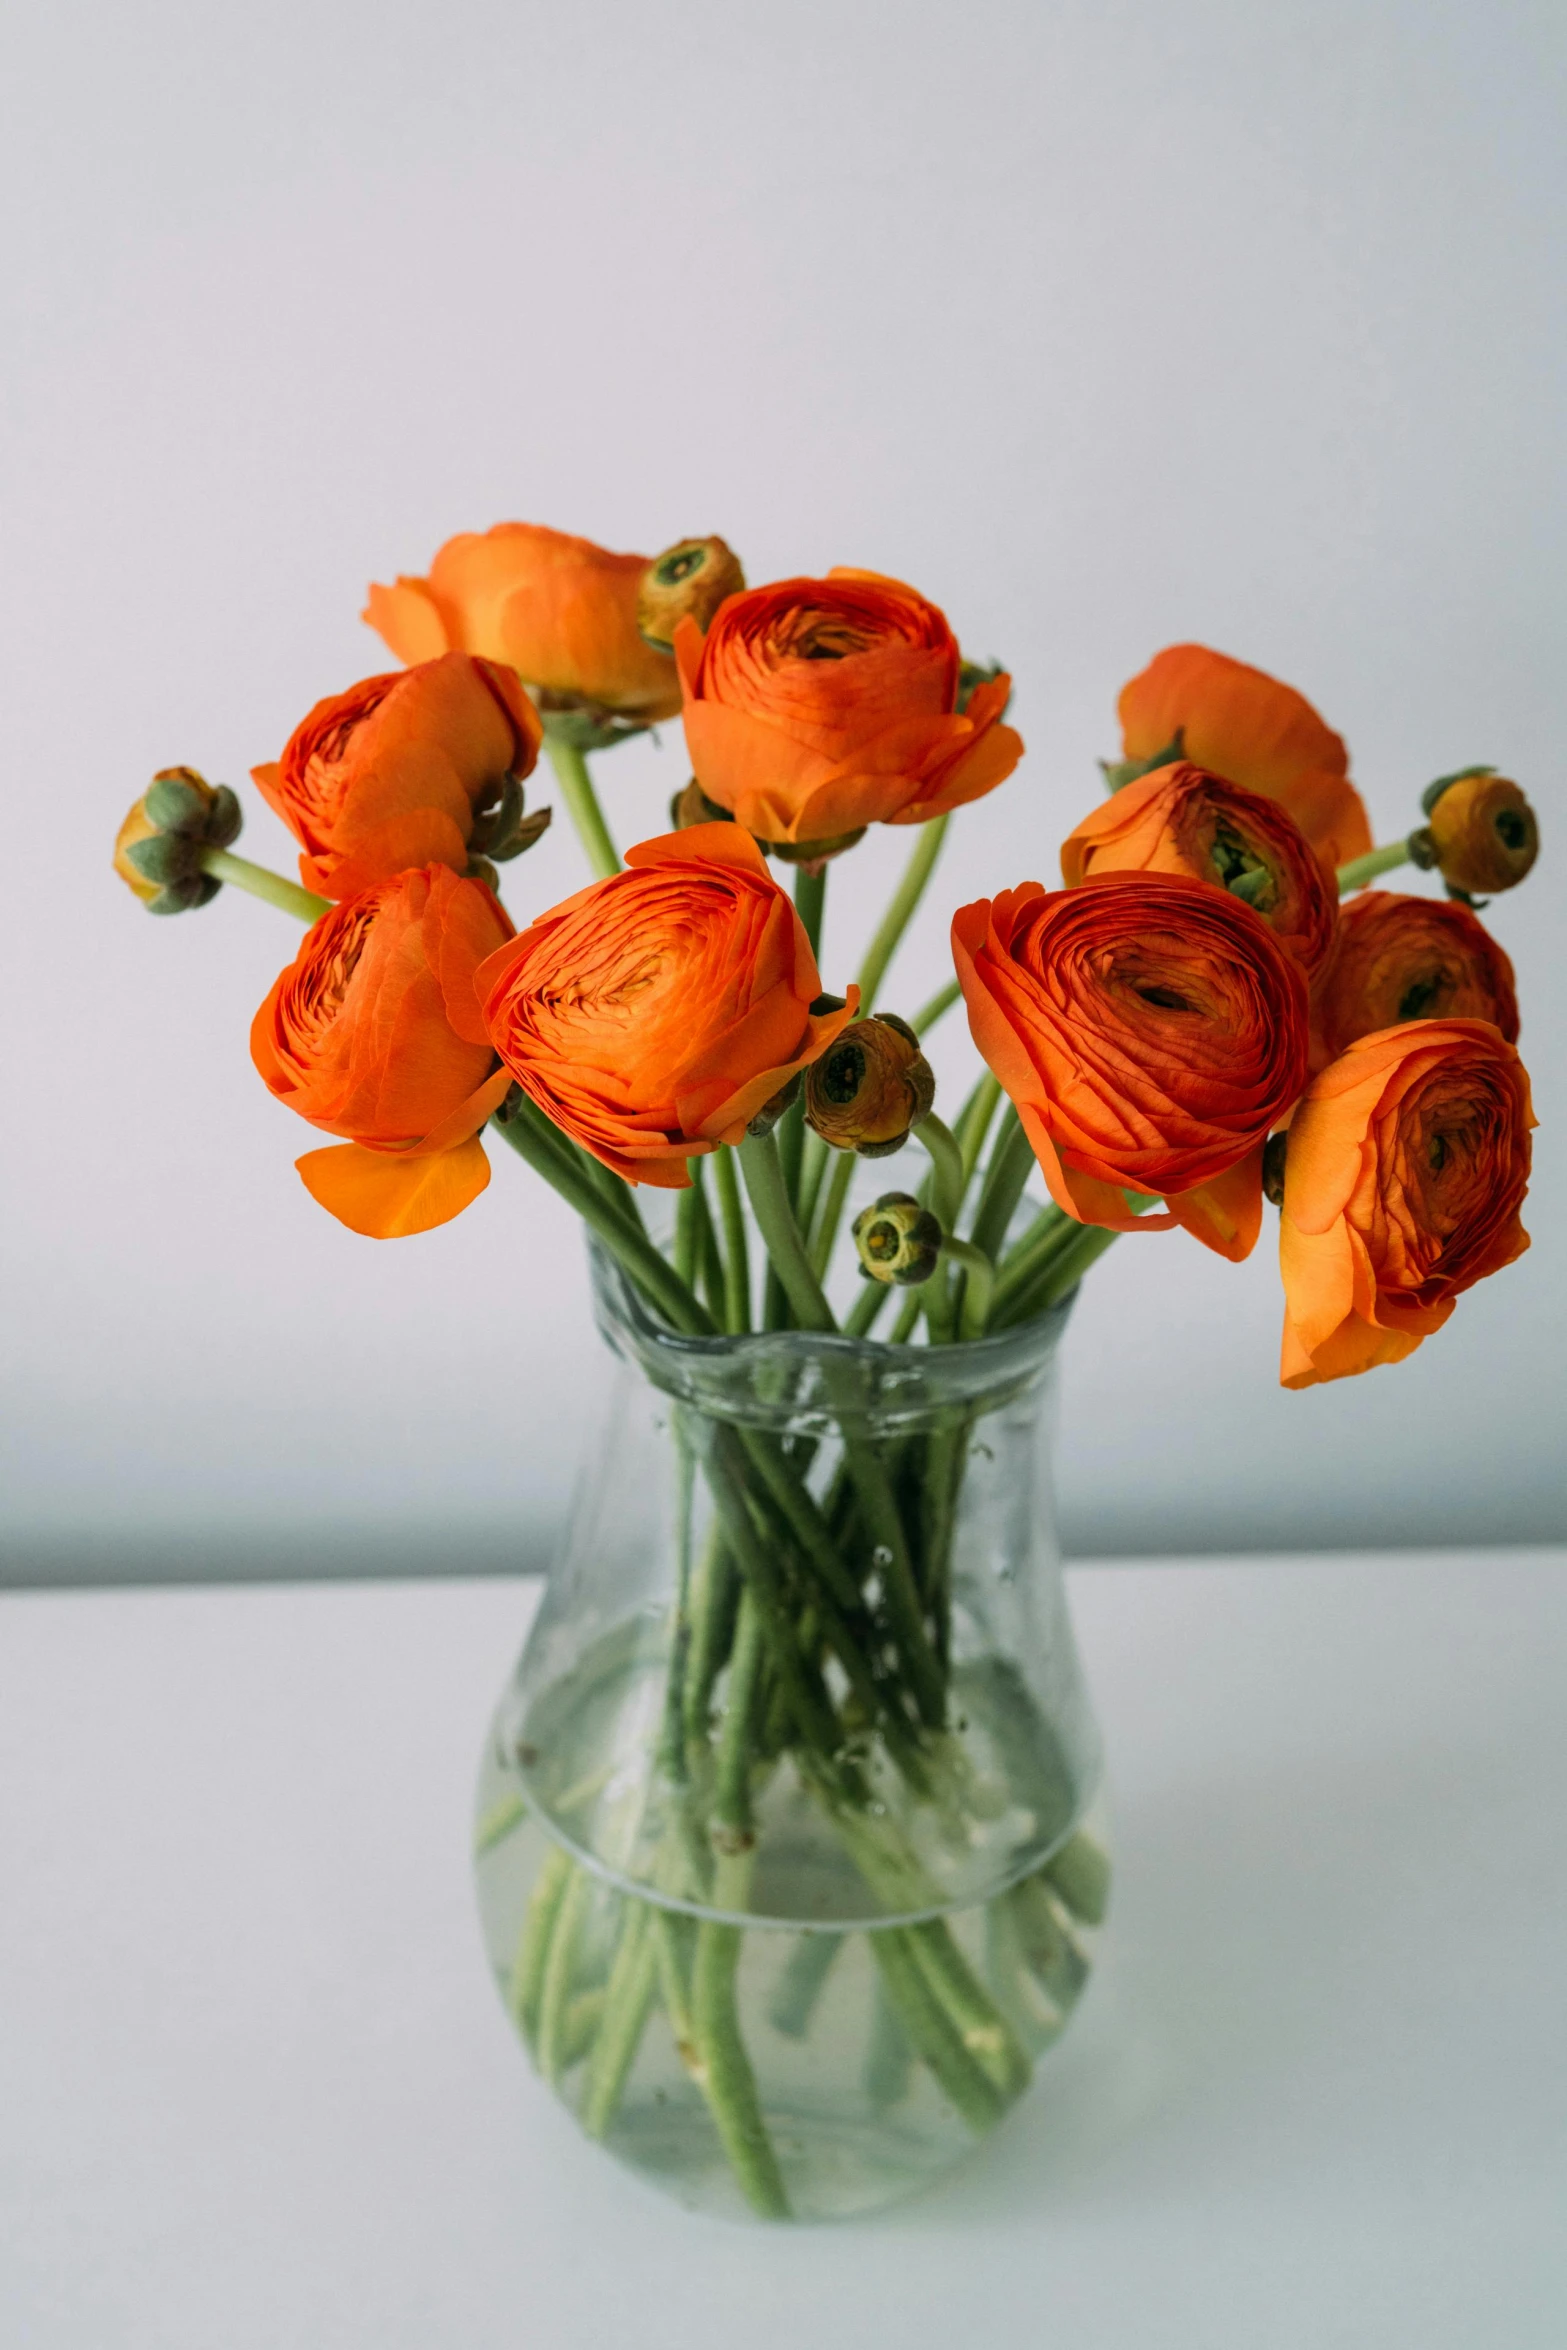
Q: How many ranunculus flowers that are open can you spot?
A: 10